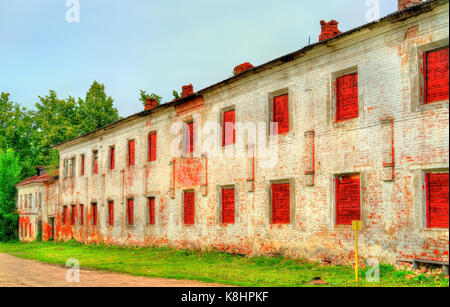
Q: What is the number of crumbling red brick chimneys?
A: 5